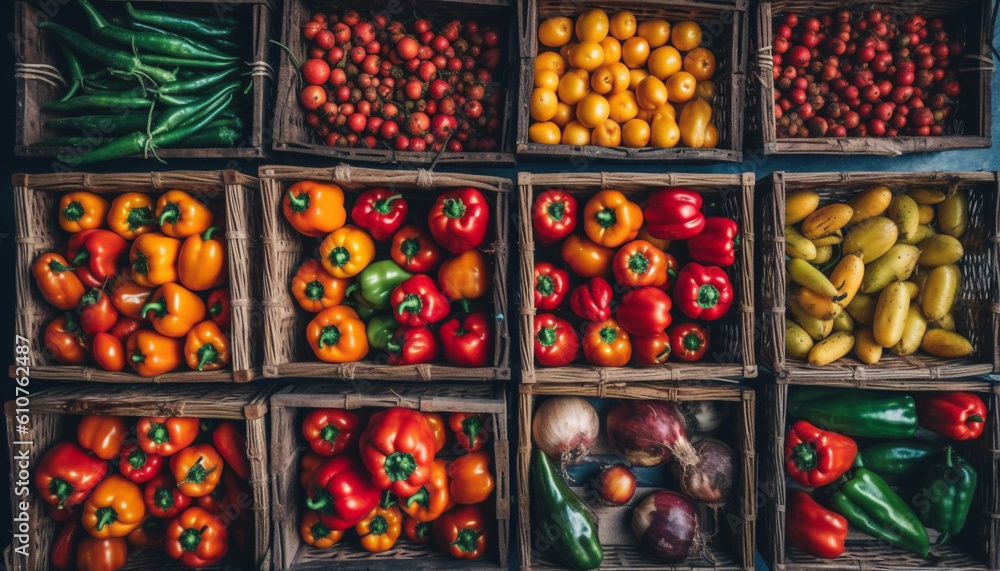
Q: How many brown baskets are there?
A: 12